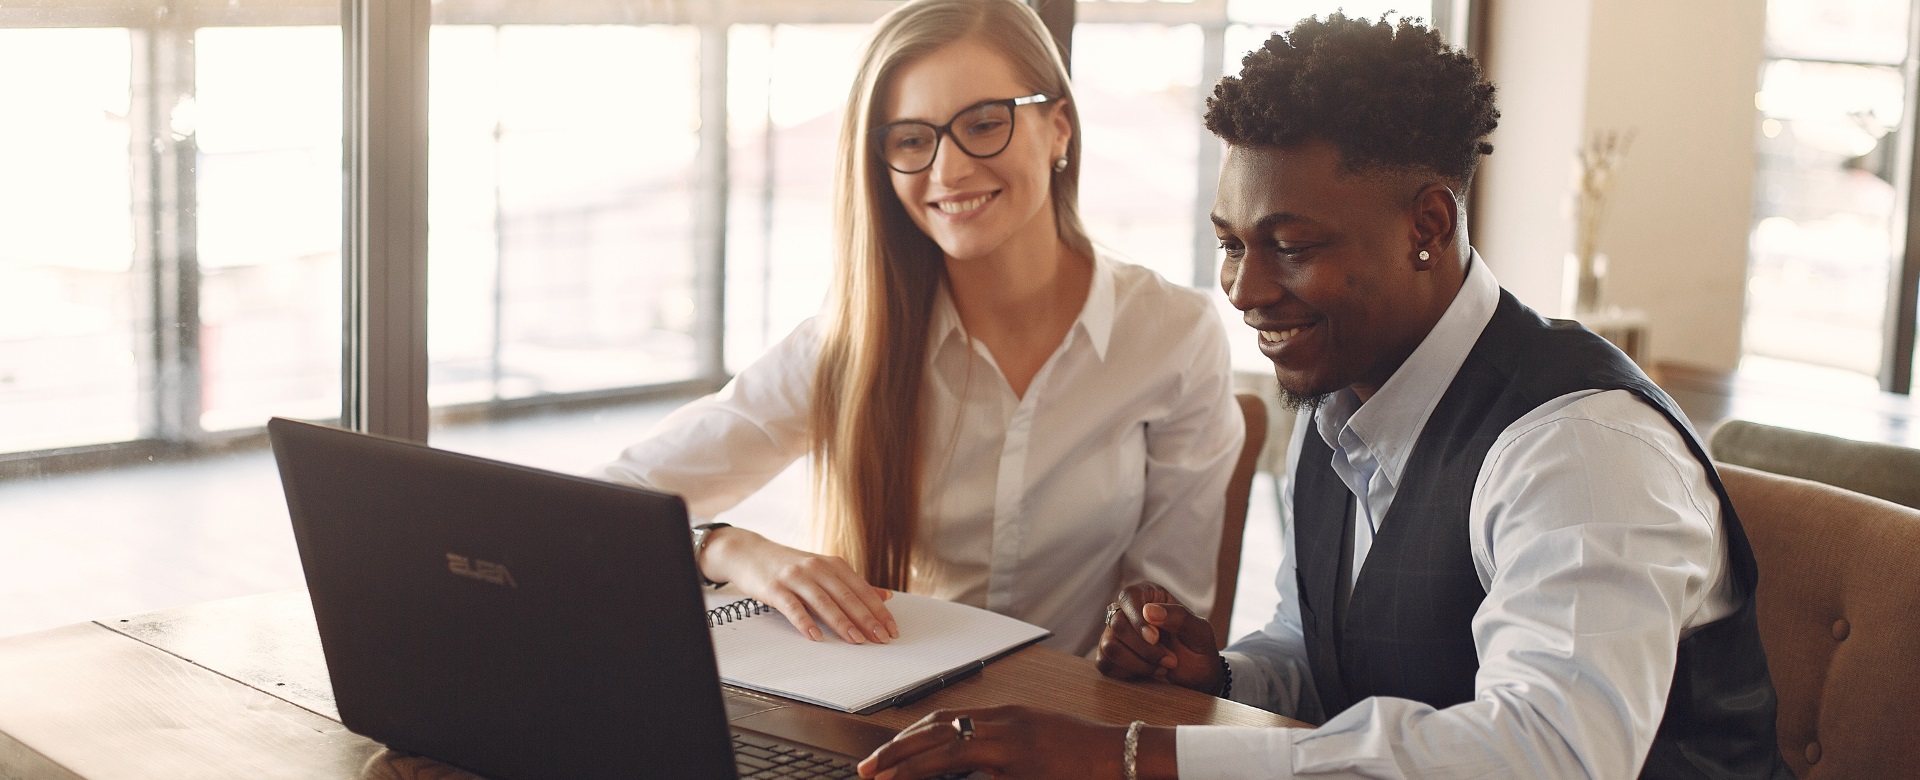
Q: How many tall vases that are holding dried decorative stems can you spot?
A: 1